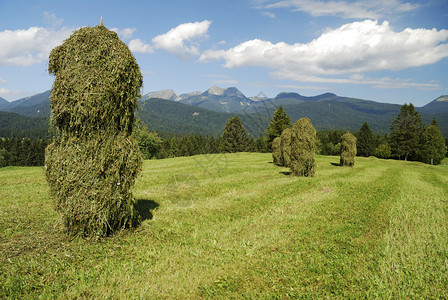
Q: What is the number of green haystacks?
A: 5